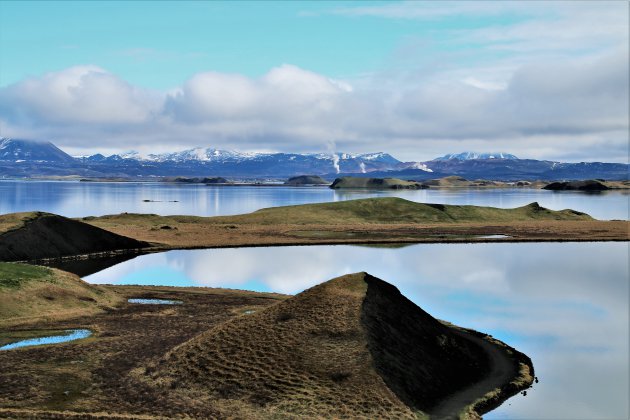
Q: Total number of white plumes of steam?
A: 3